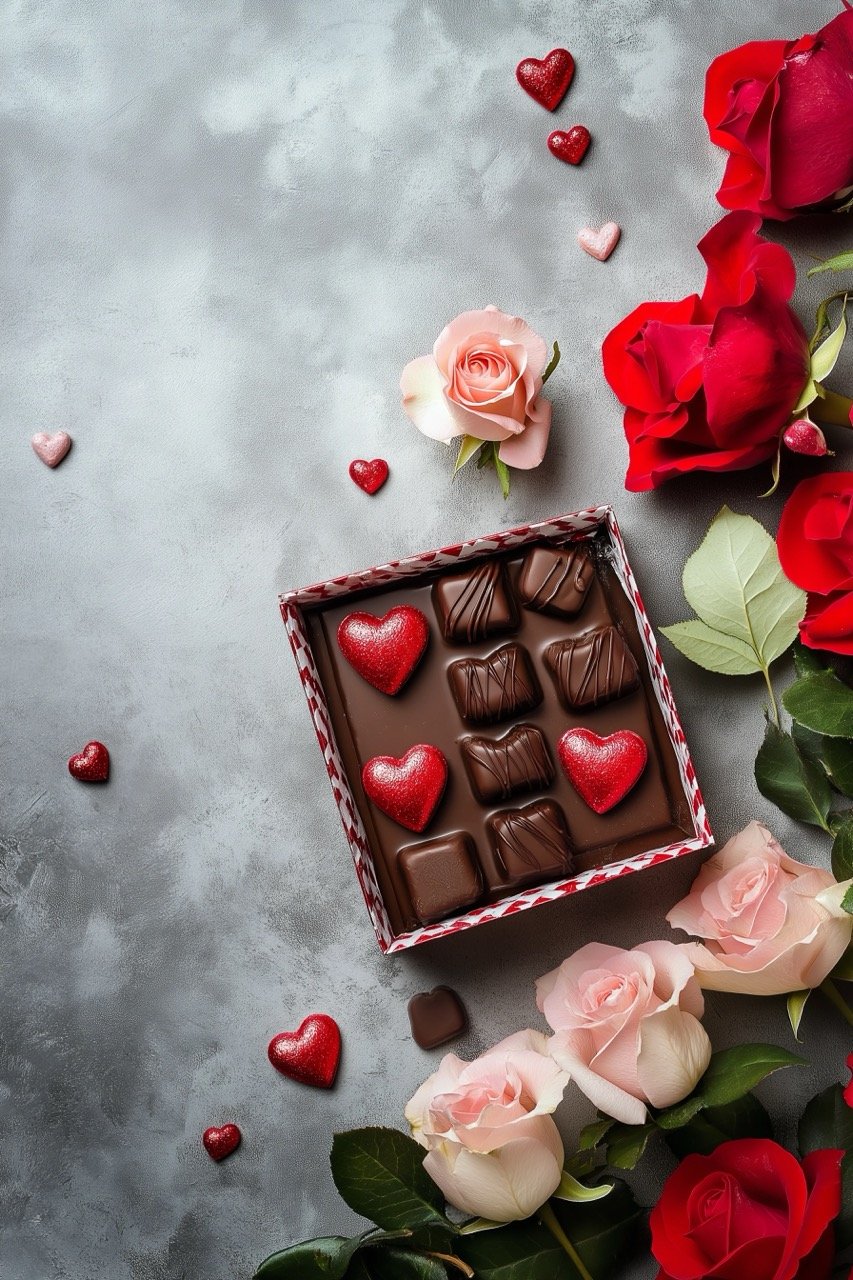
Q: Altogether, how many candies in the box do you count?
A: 10